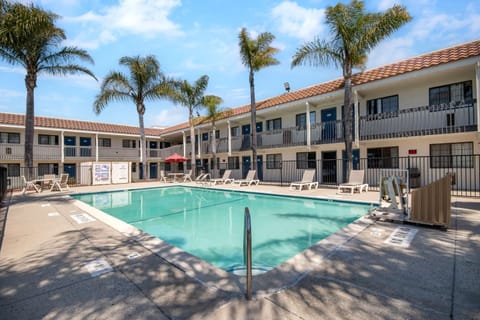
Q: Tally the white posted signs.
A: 2